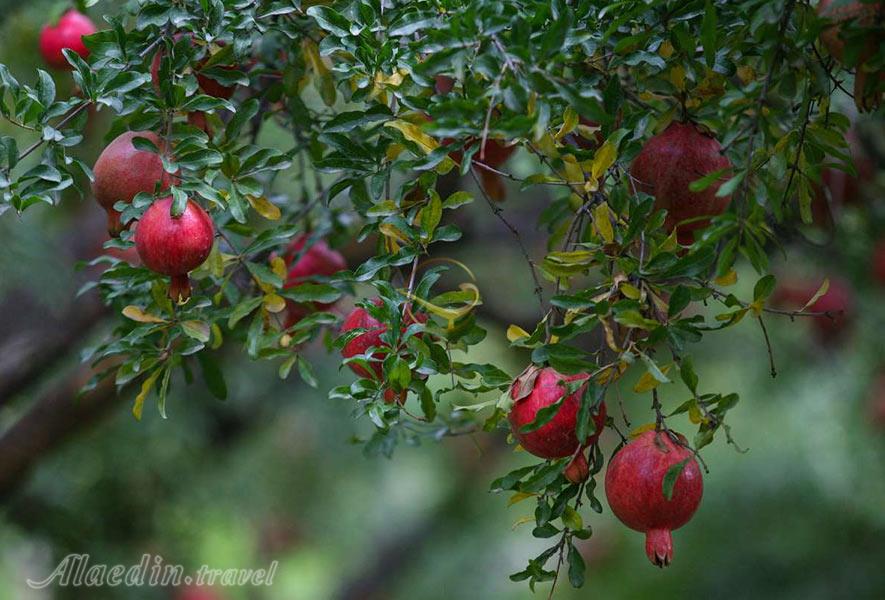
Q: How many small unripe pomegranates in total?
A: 0